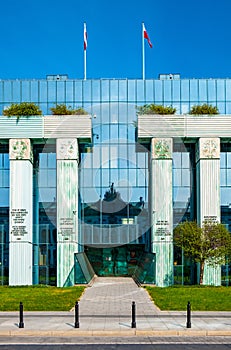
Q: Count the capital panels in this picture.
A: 4